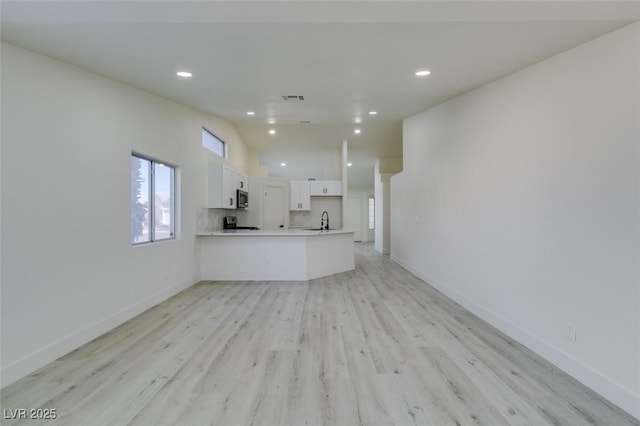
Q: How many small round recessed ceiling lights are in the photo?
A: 8